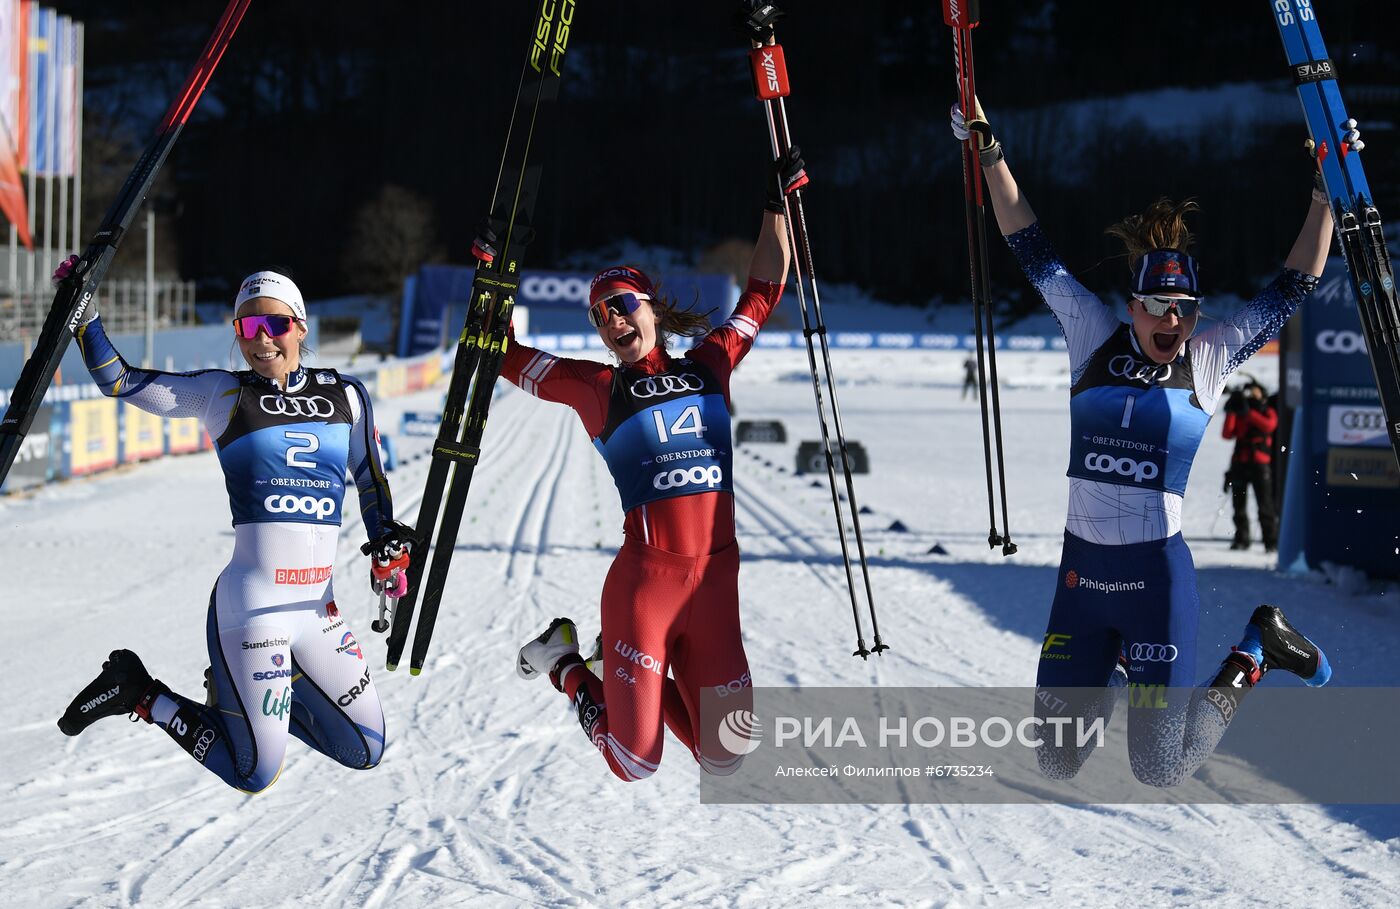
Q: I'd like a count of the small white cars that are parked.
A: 0